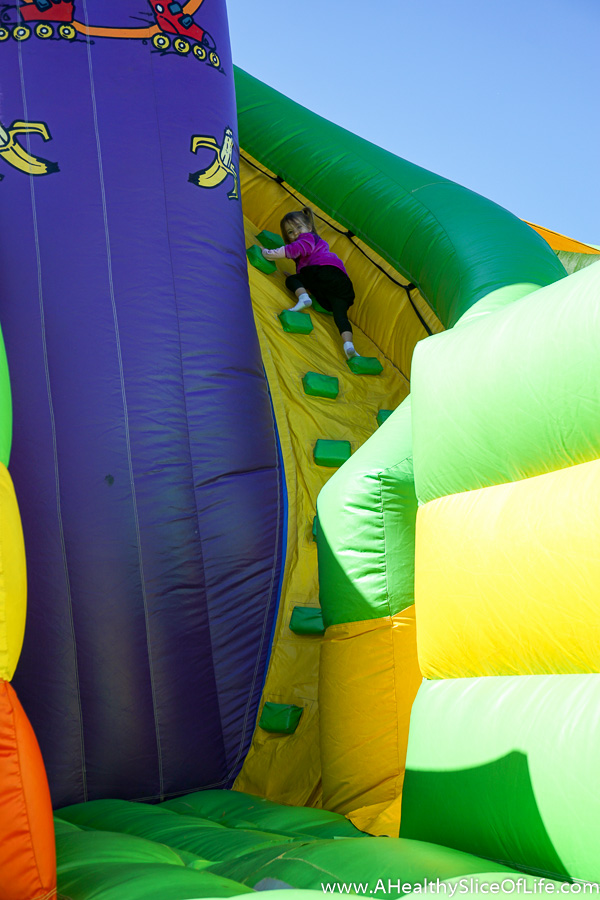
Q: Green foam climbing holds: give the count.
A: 11